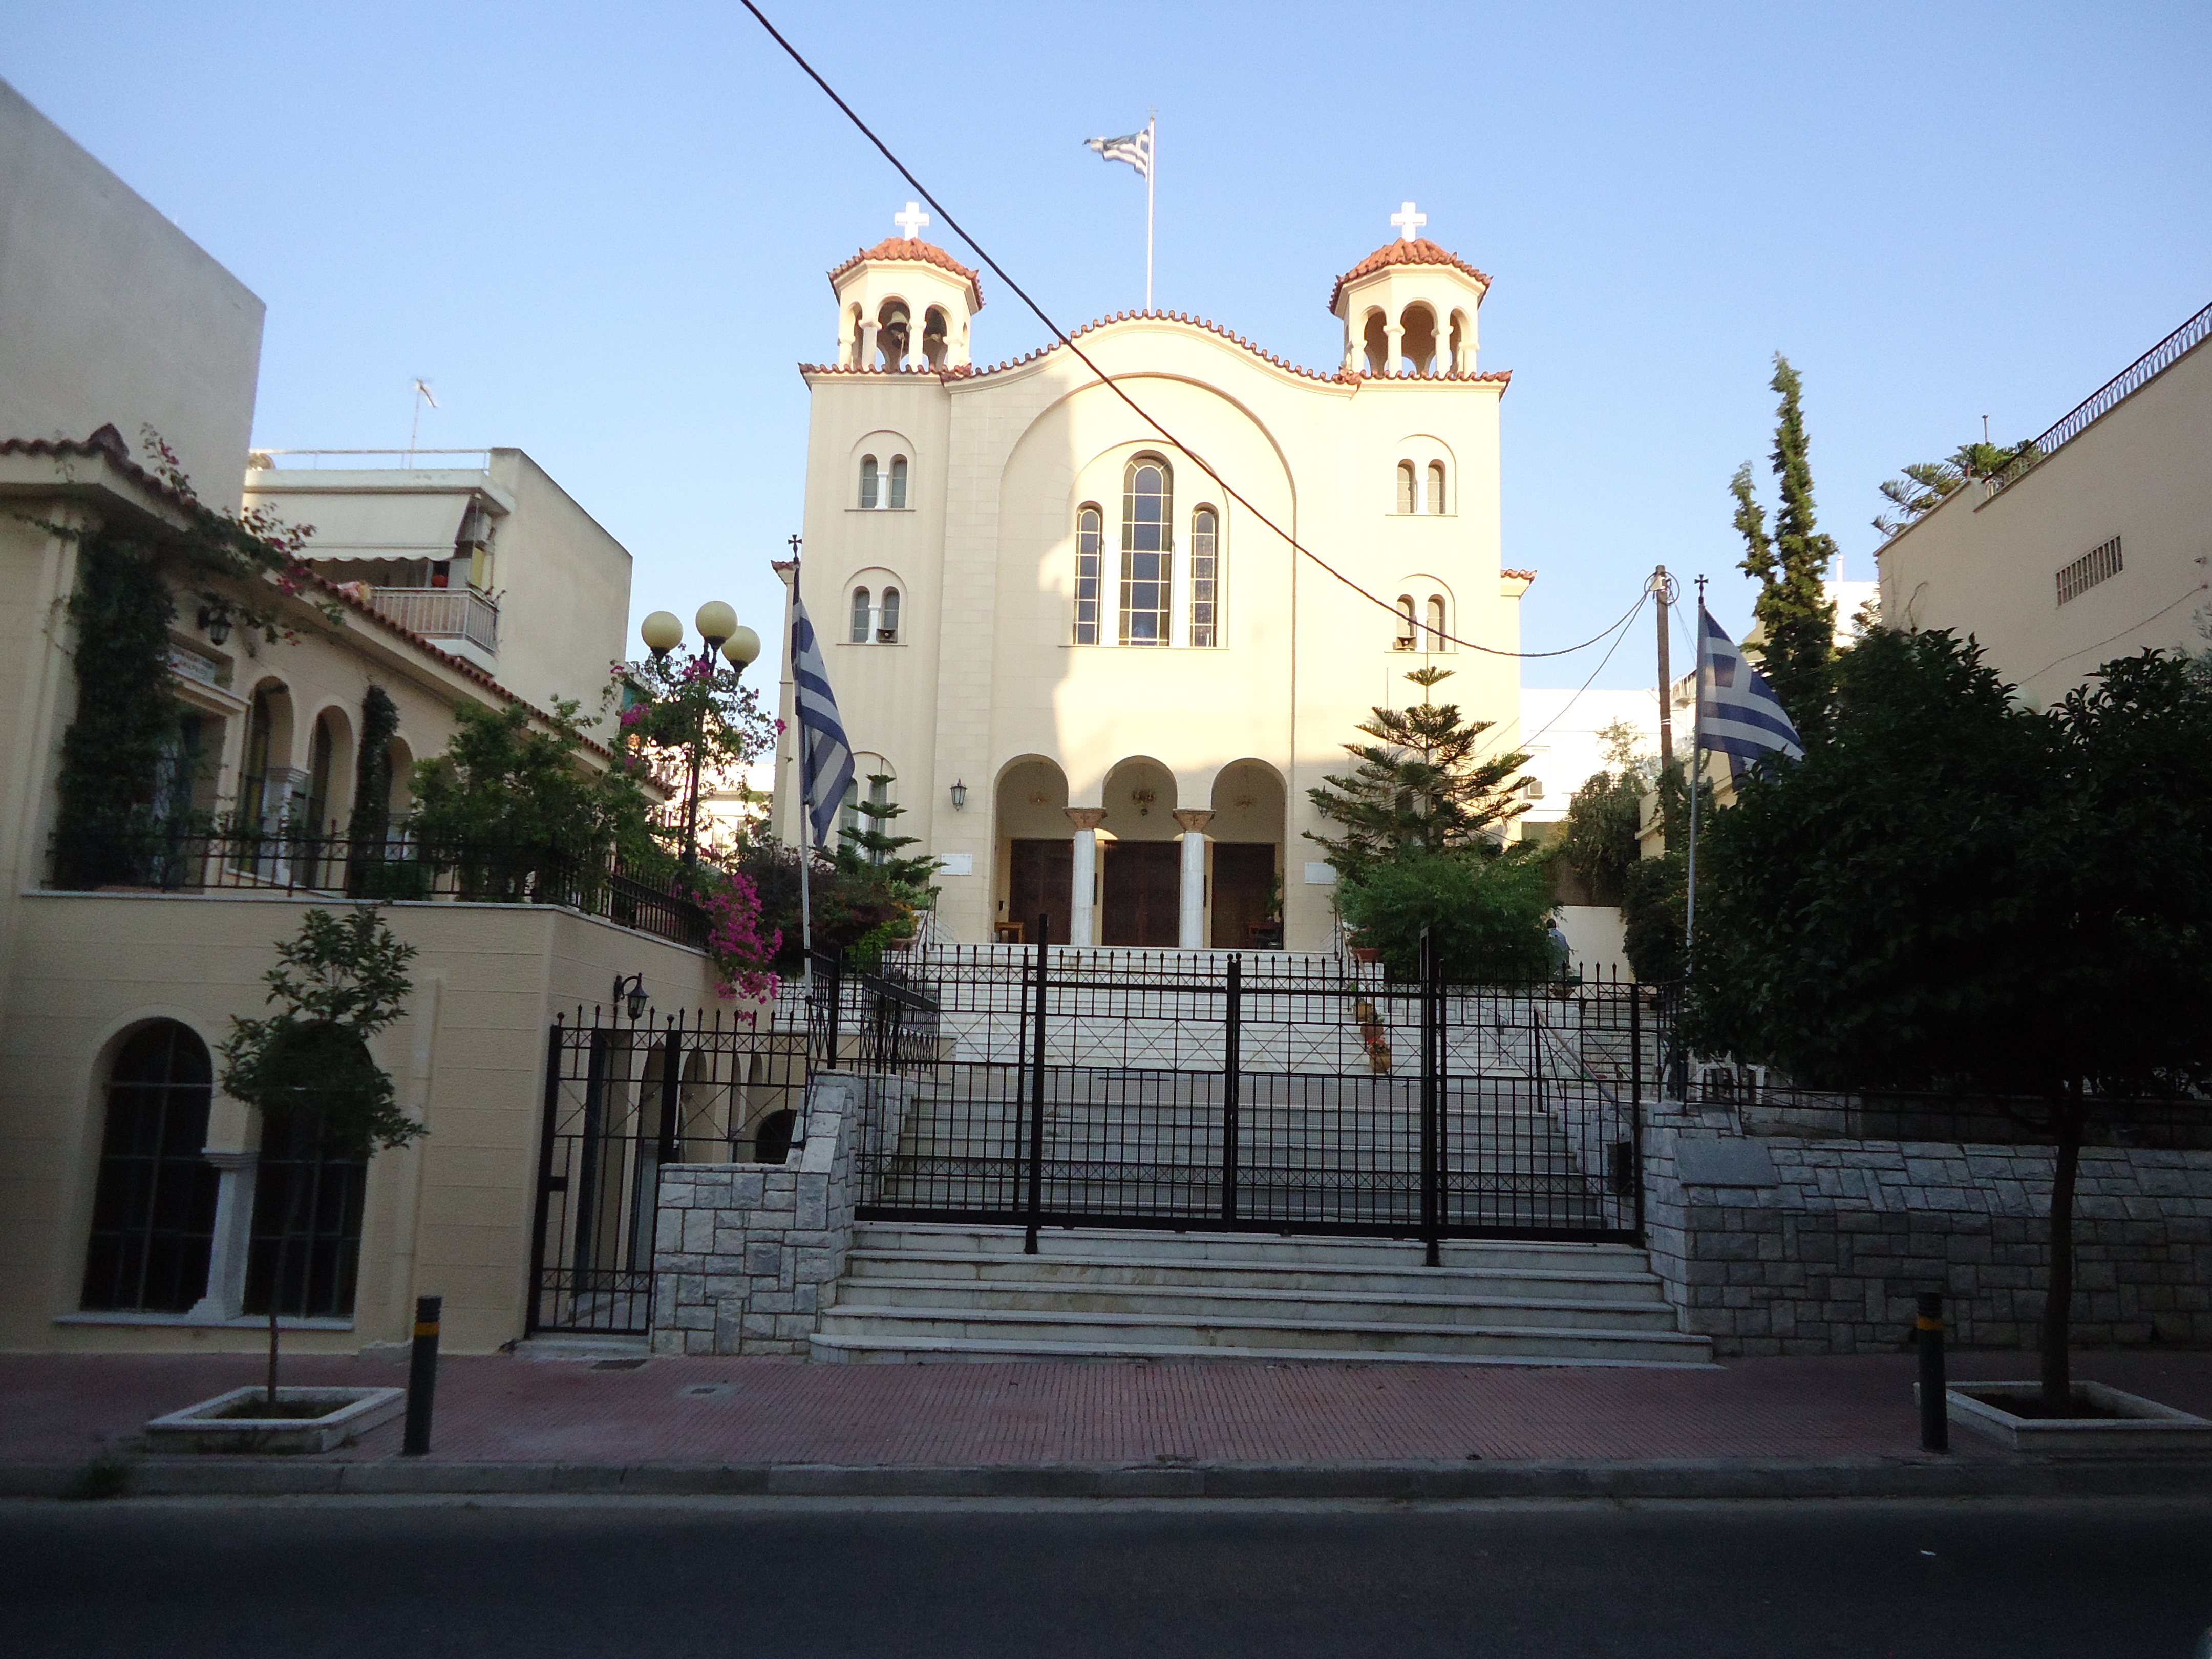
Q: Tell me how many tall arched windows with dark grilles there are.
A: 2